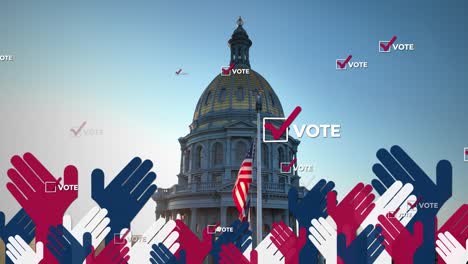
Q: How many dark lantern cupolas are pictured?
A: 1